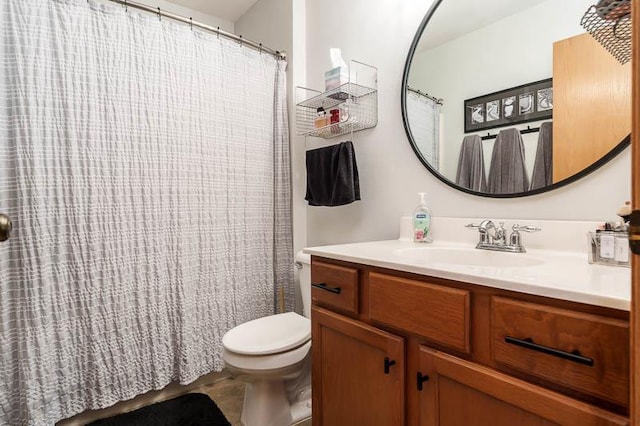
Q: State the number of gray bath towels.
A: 3